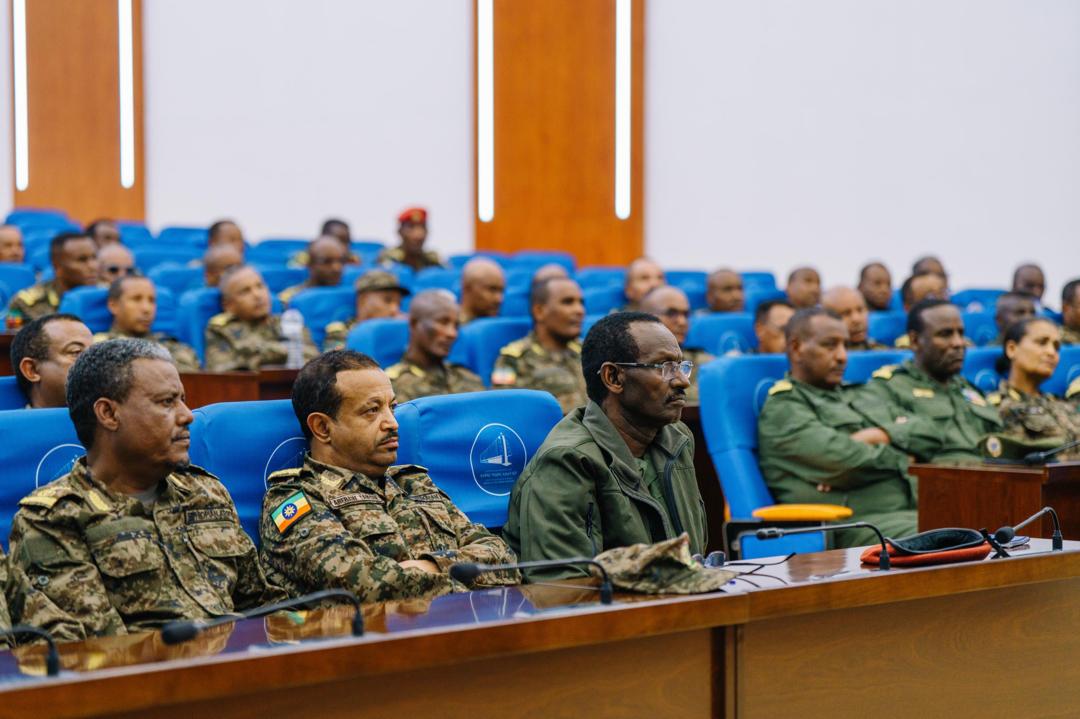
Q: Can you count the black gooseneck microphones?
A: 6